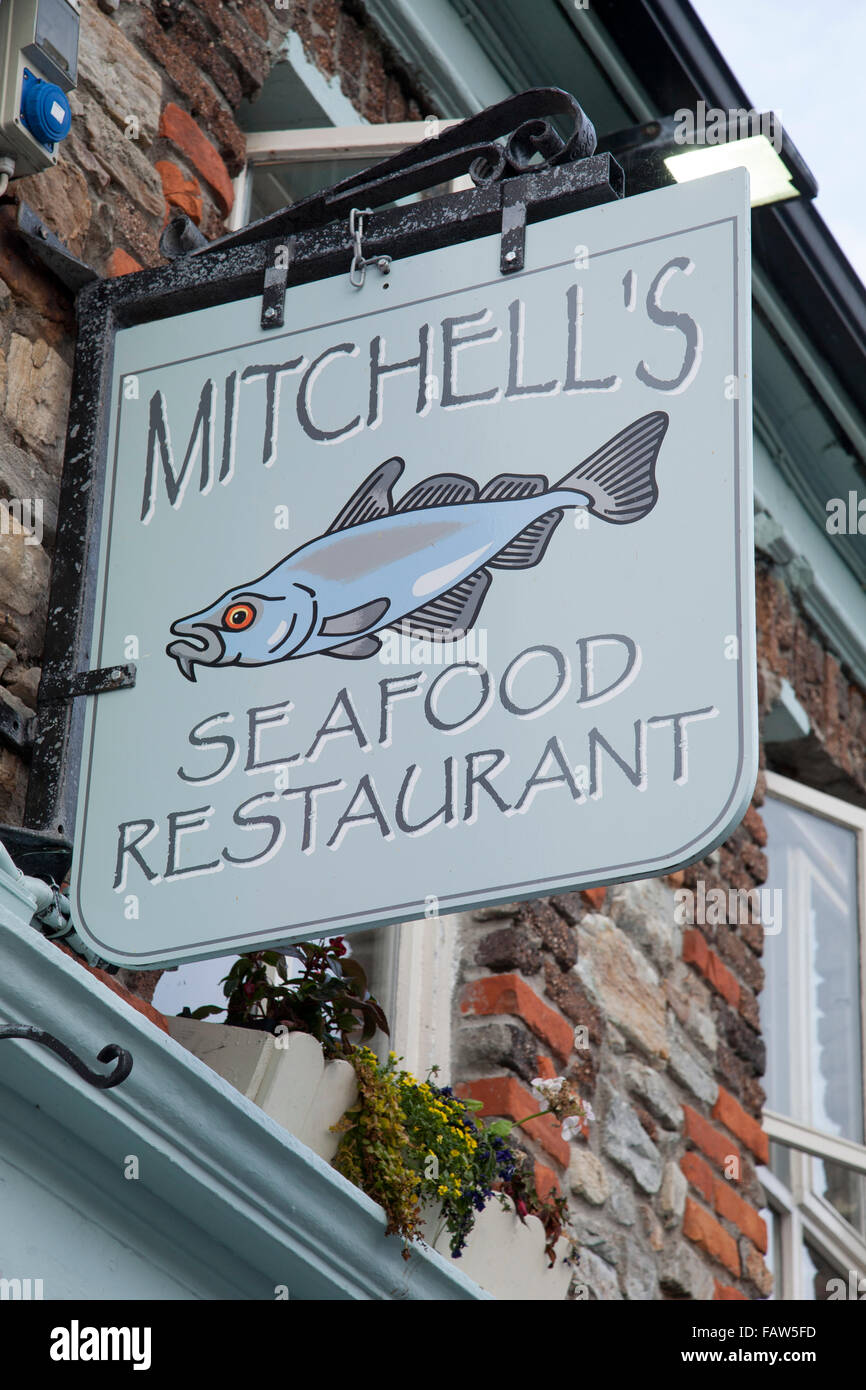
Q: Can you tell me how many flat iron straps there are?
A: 3